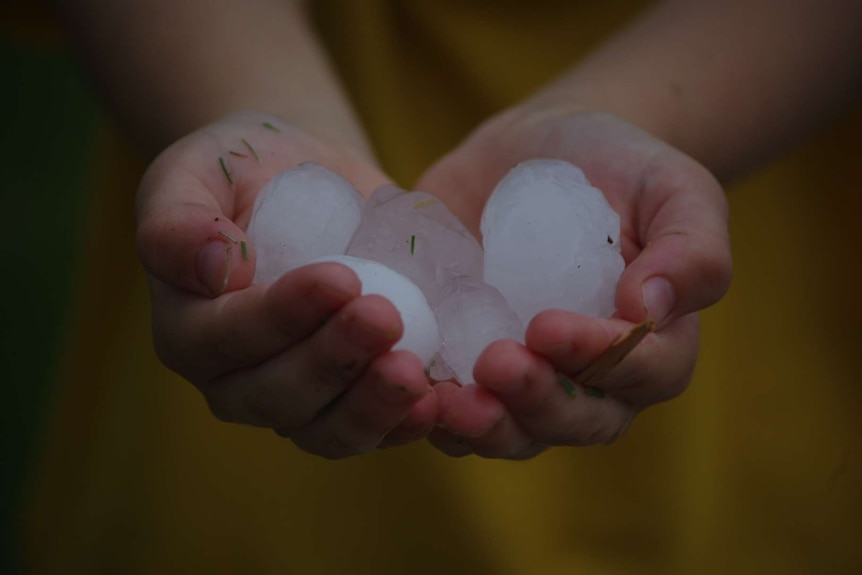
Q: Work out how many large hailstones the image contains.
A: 5